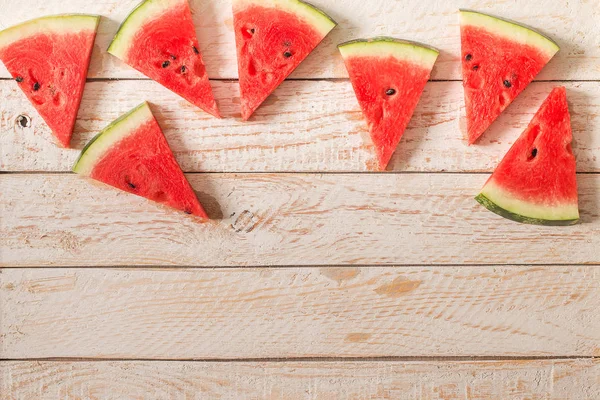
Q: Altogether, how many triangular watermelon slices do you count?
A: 7